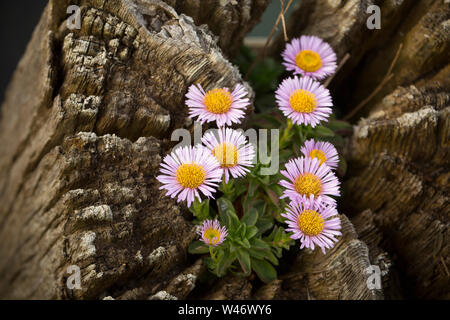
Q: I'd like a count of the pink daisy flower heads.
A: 9